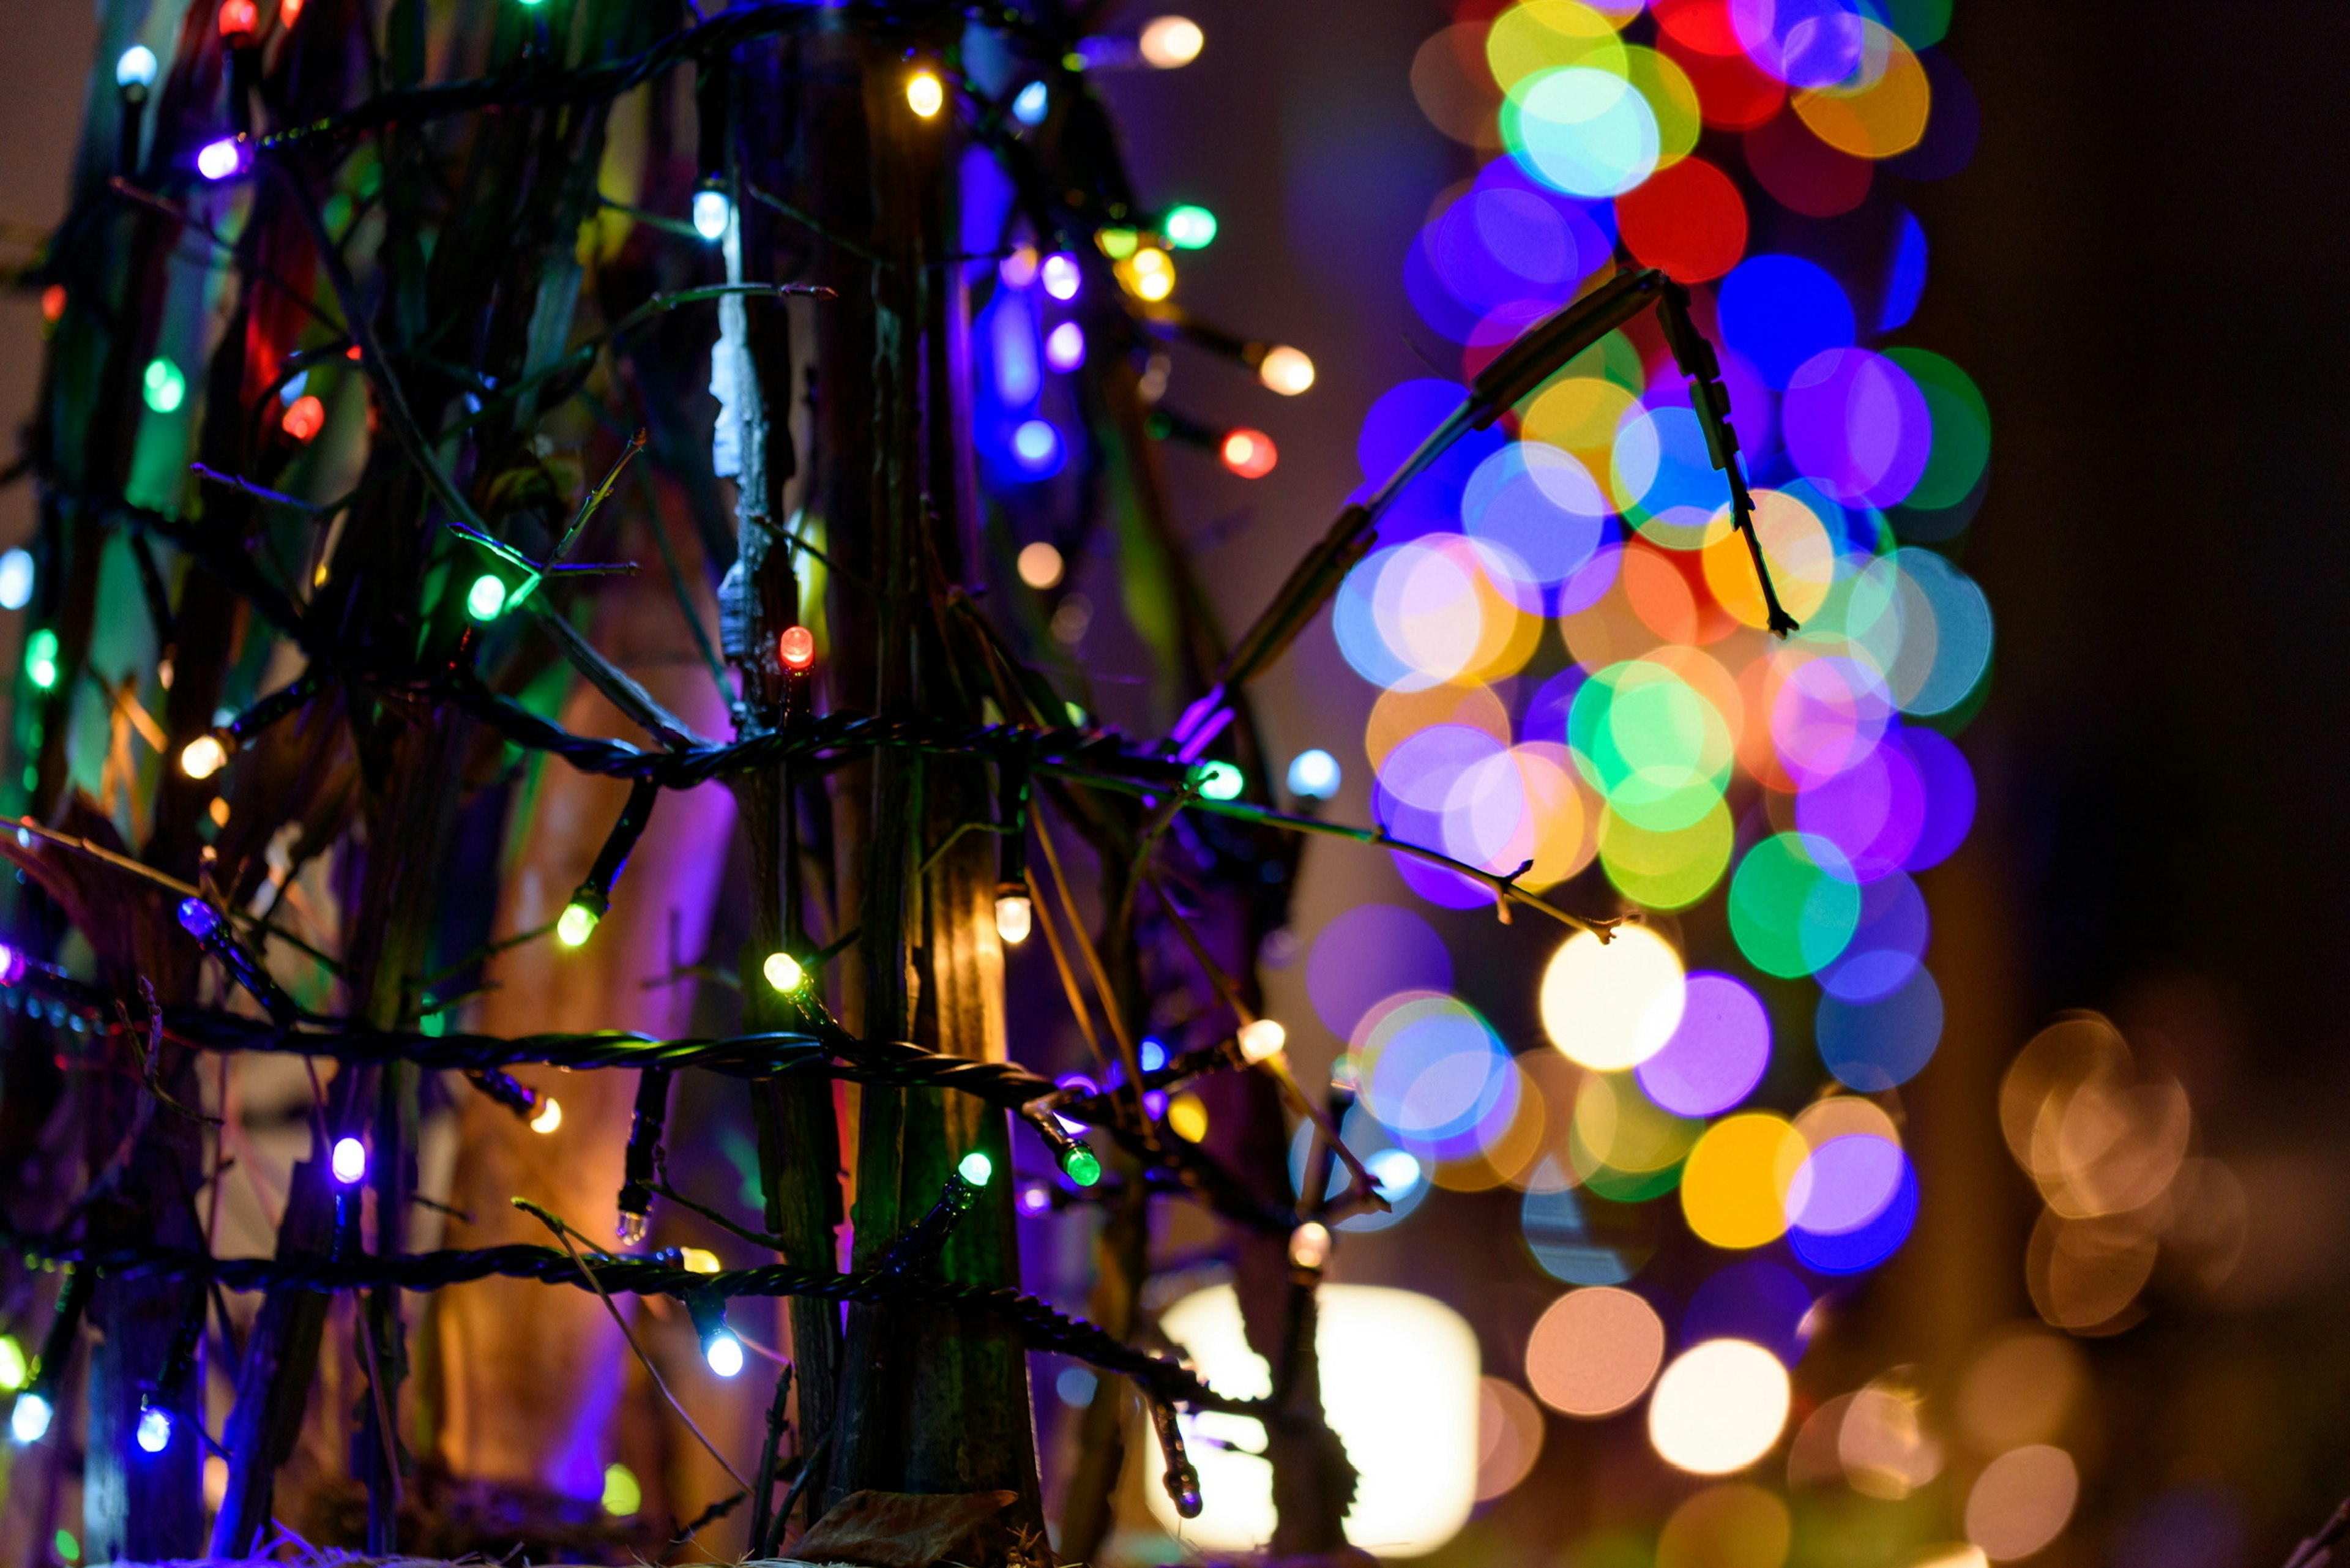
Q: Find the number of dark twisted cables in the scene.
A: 4